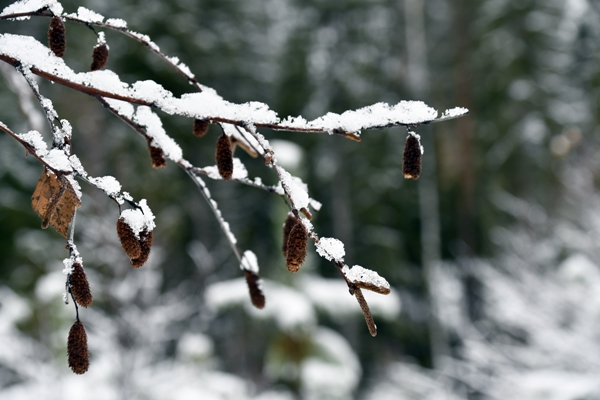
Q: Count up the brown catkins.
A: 13